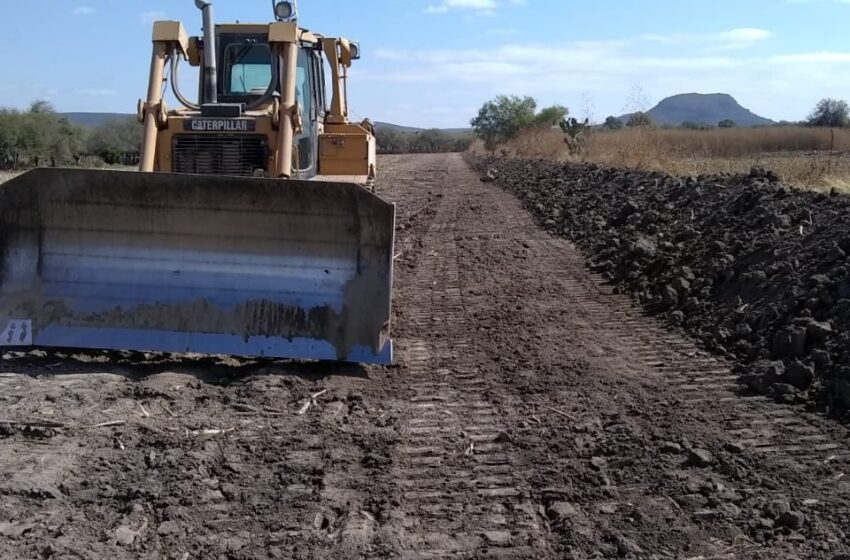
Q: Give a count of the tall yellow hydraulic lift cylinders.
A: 2